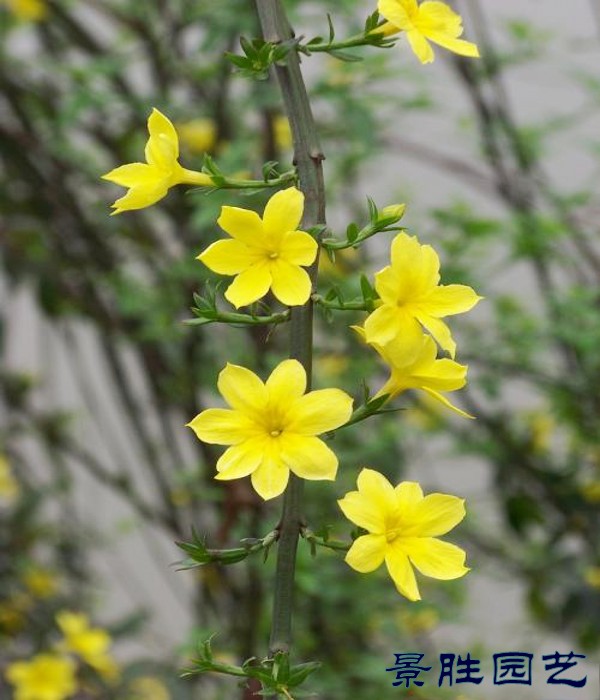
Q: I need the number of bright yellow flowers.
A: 7